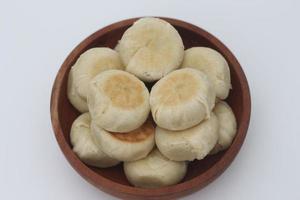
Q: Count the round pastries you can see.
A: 10